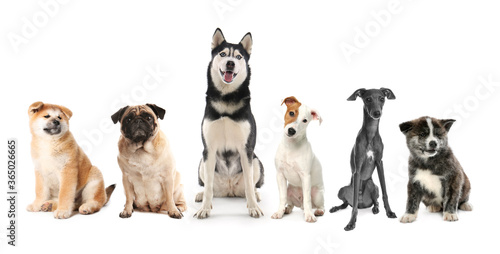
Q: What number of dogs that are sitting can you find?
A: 6